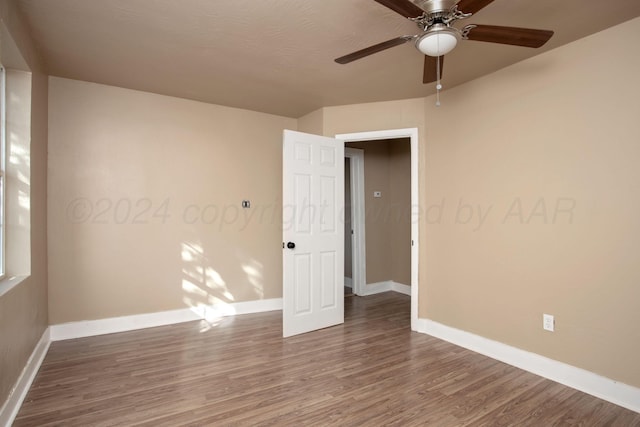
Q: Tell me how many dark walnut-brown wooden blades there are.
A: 5